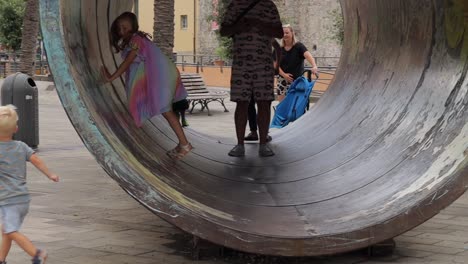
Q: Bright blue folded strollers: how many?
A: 1